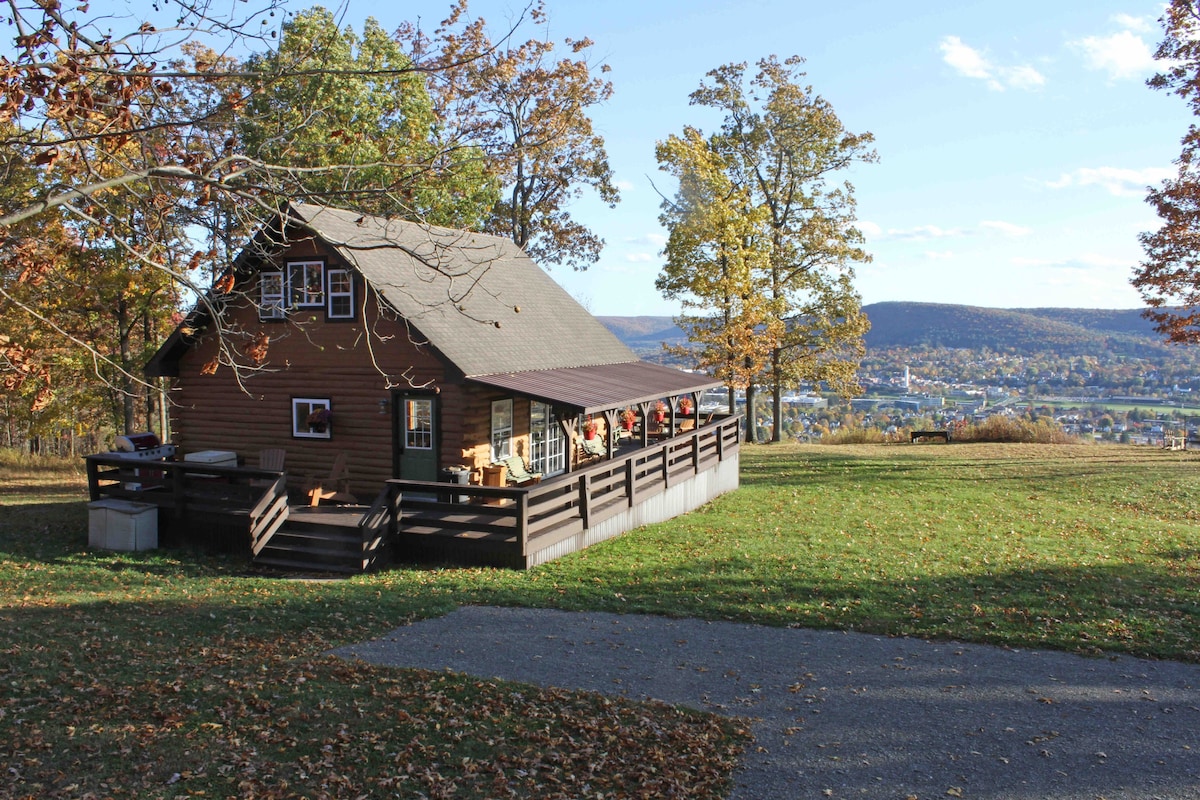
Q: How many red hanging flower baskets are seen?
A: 4